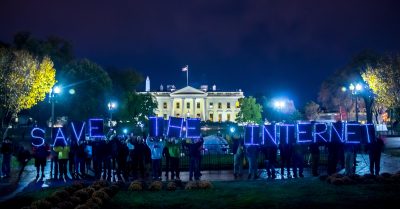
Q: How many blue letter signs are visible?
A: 15